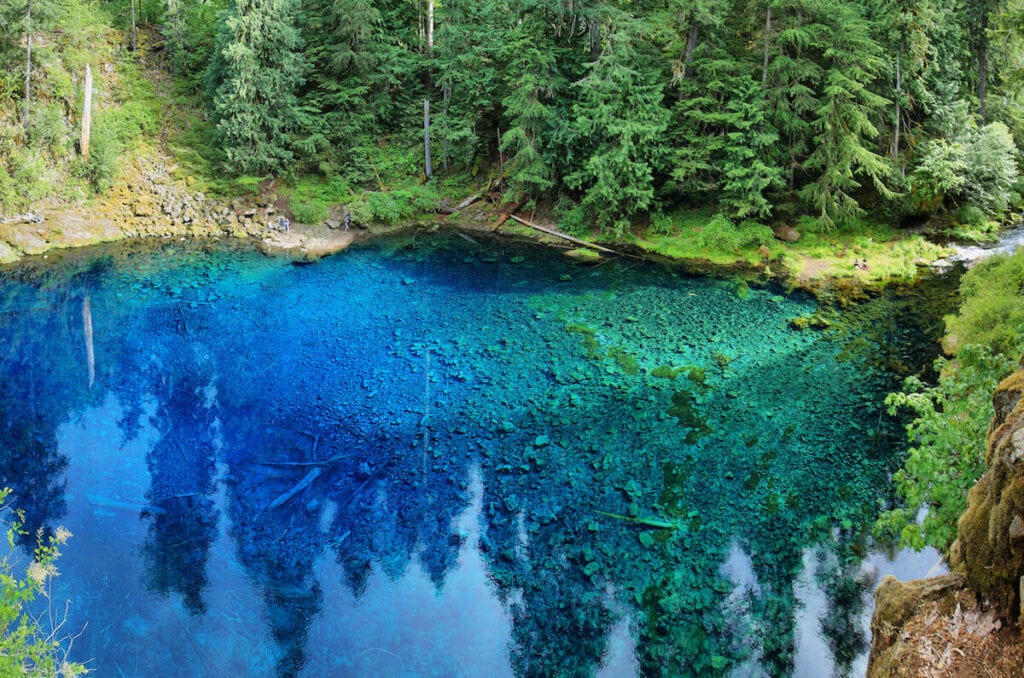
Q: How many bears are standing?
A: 0